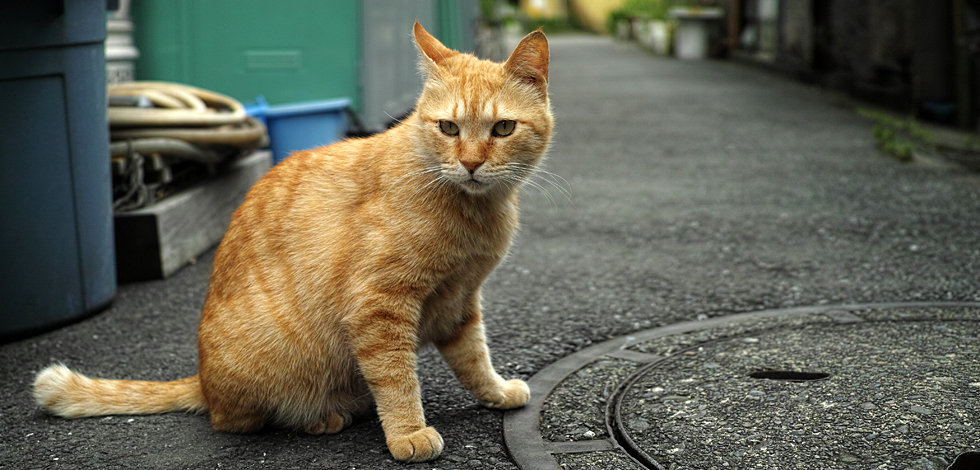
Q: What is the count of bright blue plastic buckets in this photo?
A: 1